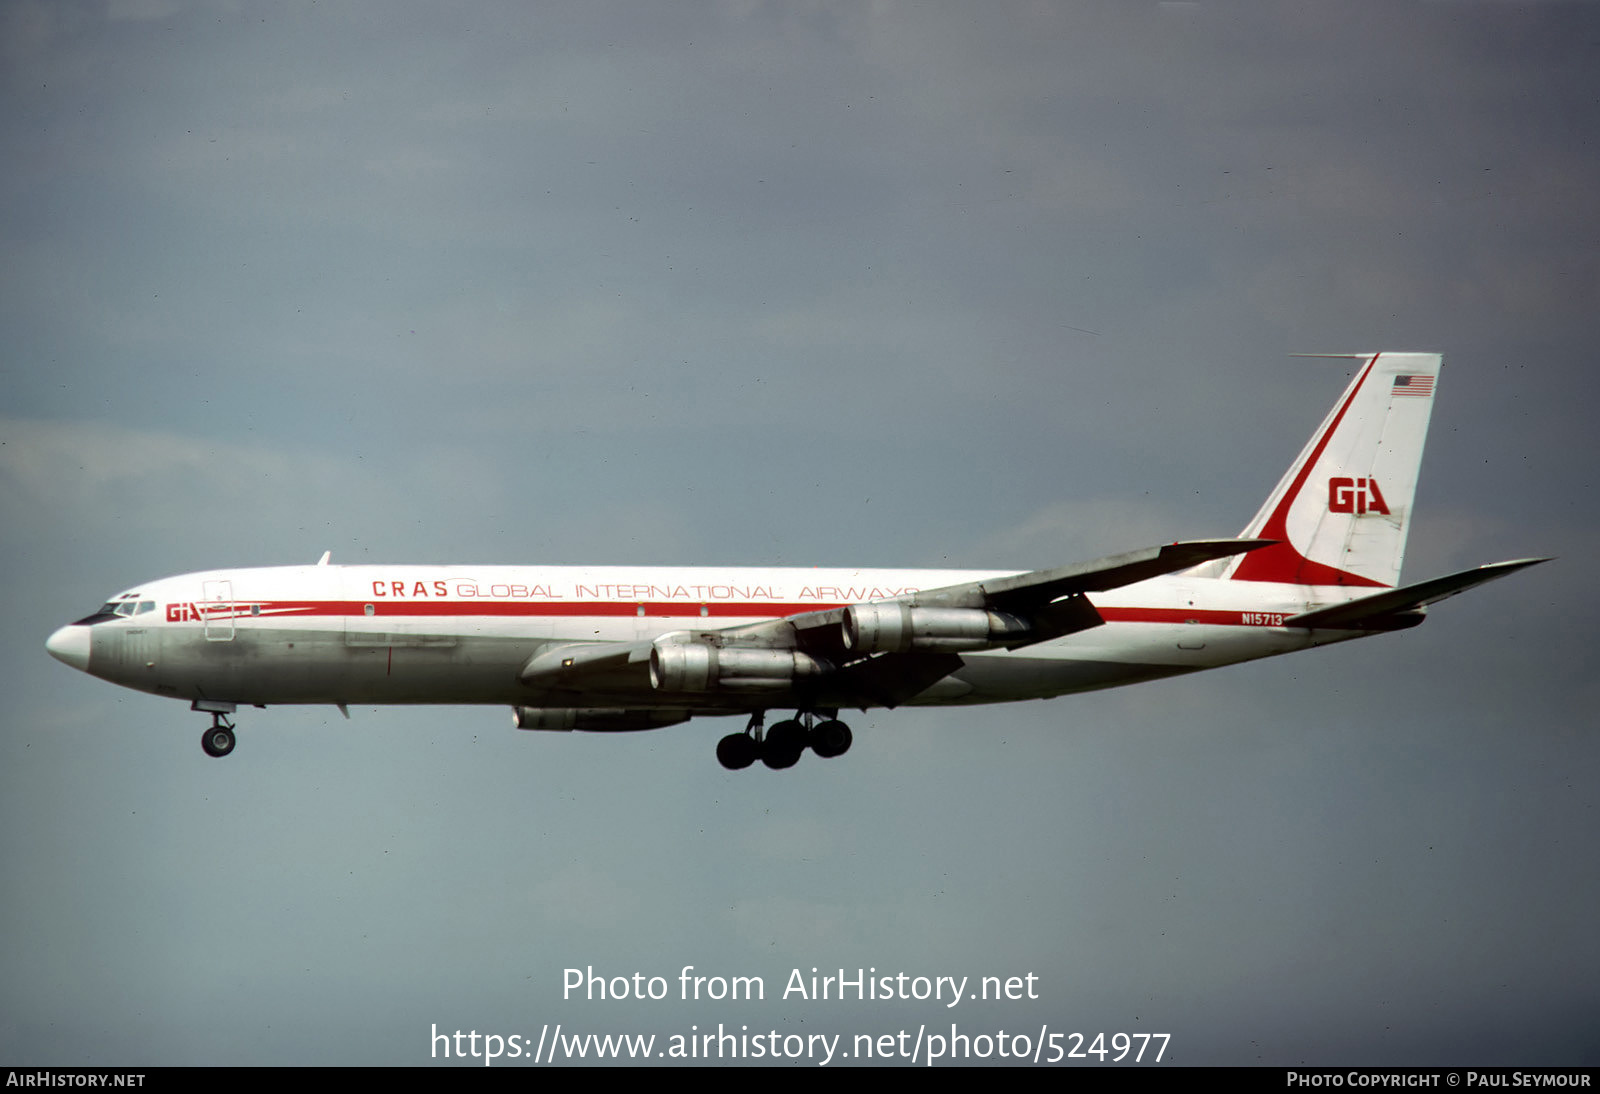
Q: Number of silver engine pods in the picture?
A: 3